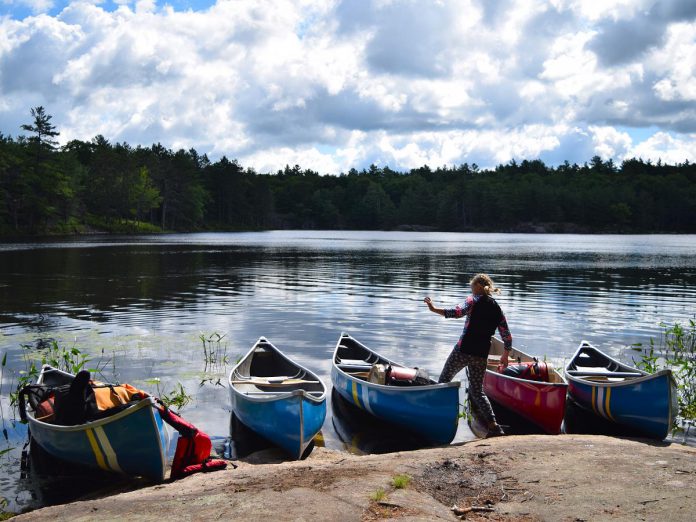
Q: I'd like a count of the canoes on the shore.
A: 5